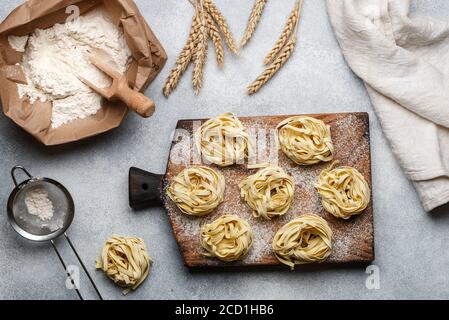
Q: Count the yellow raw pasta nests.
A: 8